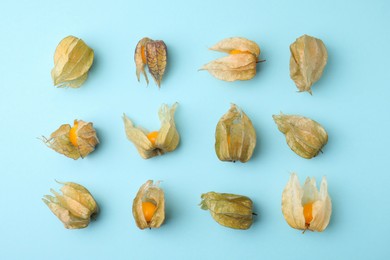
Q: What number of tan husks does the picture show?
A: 12